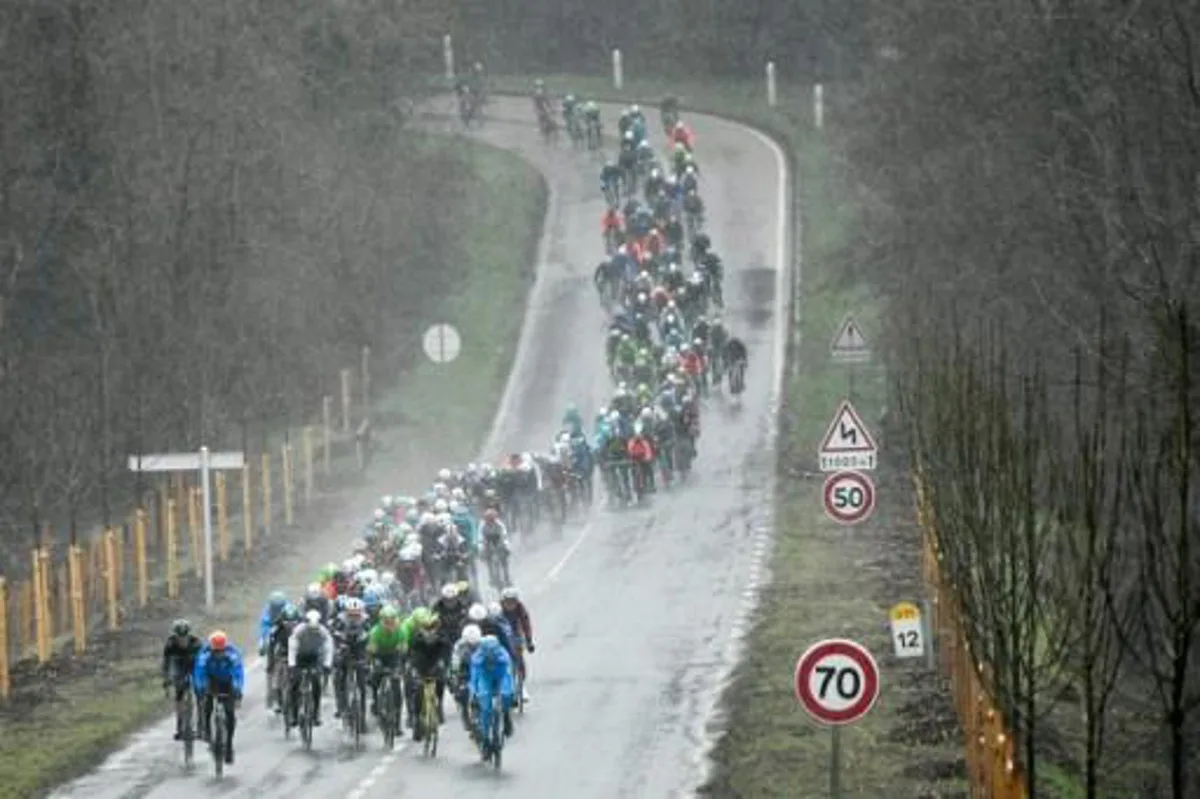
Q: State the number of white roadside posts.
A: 4